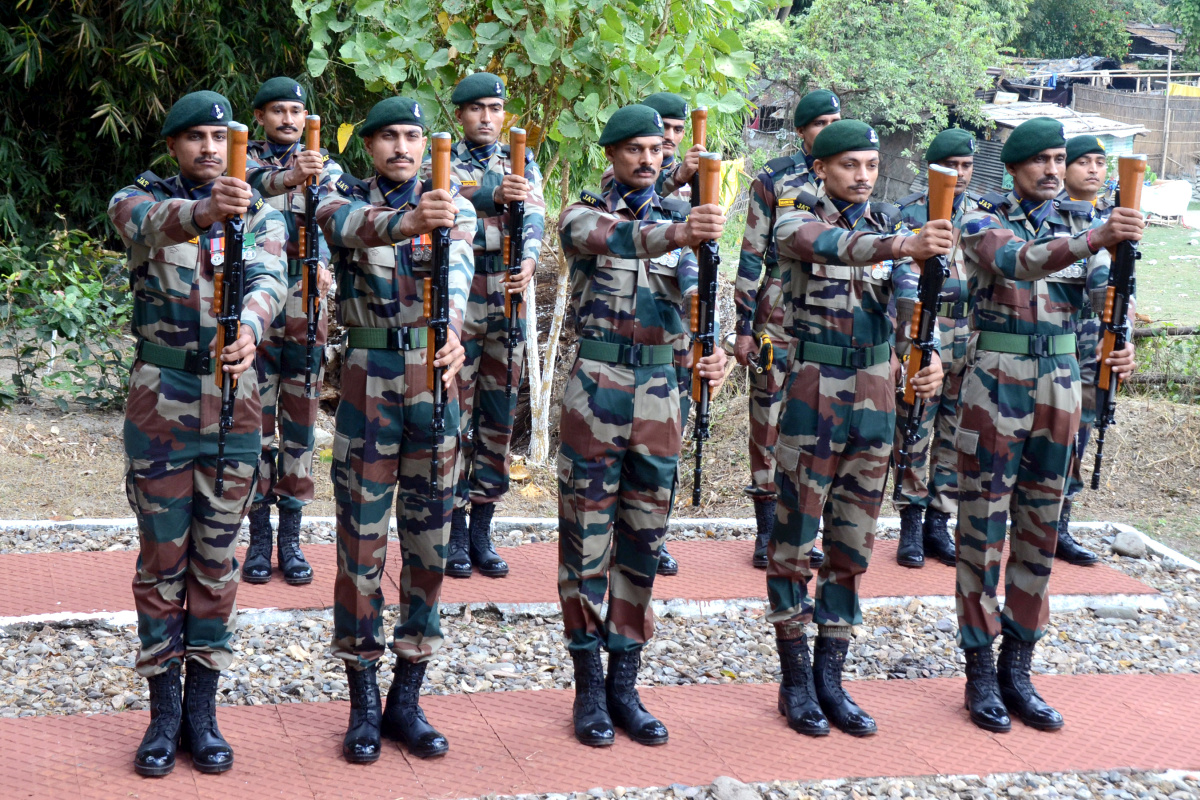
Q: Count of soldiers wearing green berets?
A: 11